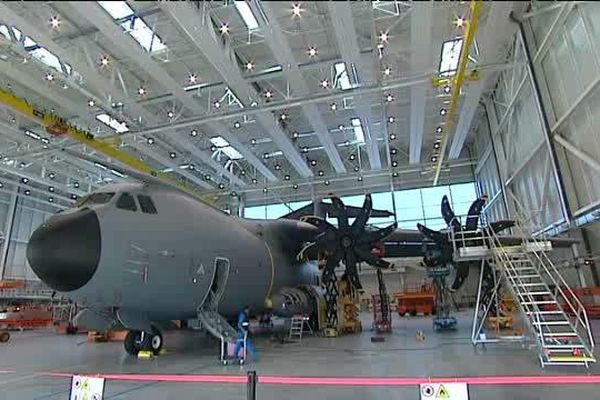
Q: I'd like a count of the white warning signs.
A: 2